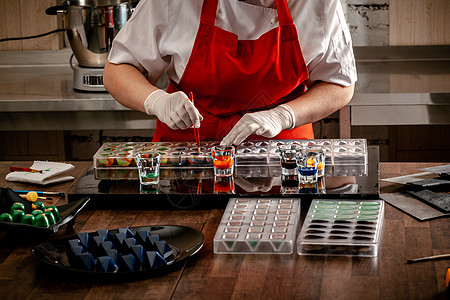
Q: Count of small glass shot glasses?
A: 5